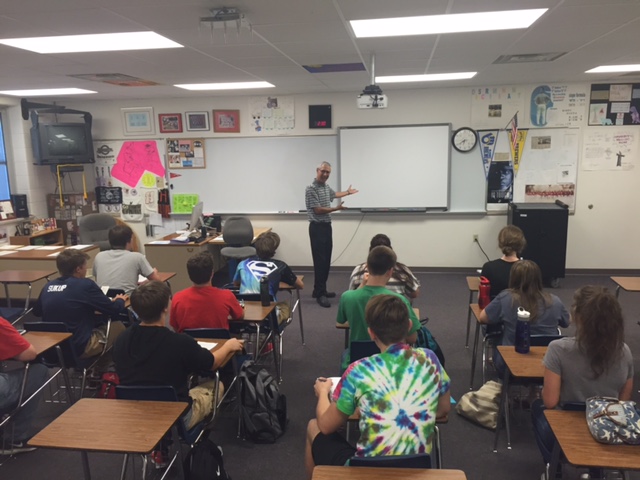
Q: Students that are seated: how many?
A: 12